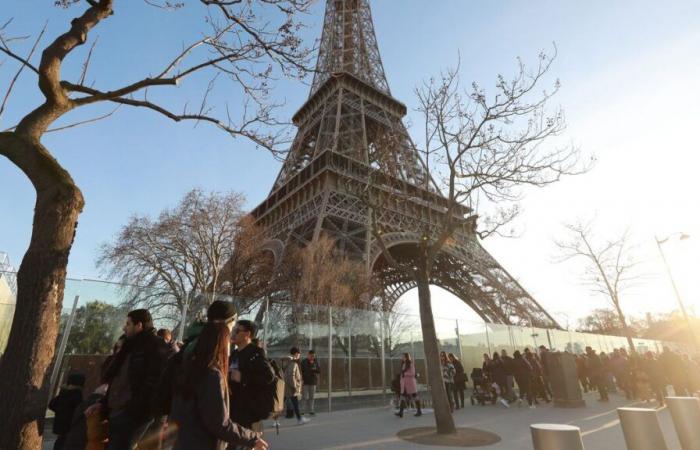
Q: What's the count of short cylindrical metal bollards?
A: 3